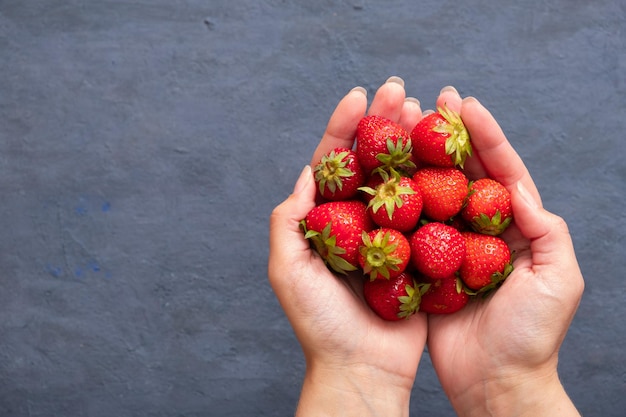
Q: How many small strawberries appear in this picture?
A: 12